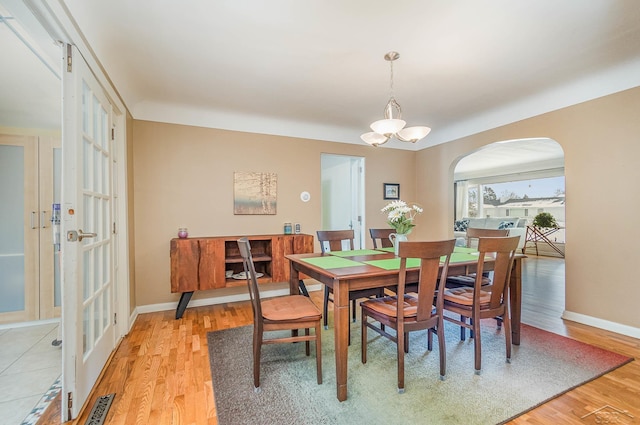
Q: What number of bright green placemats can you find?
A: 6